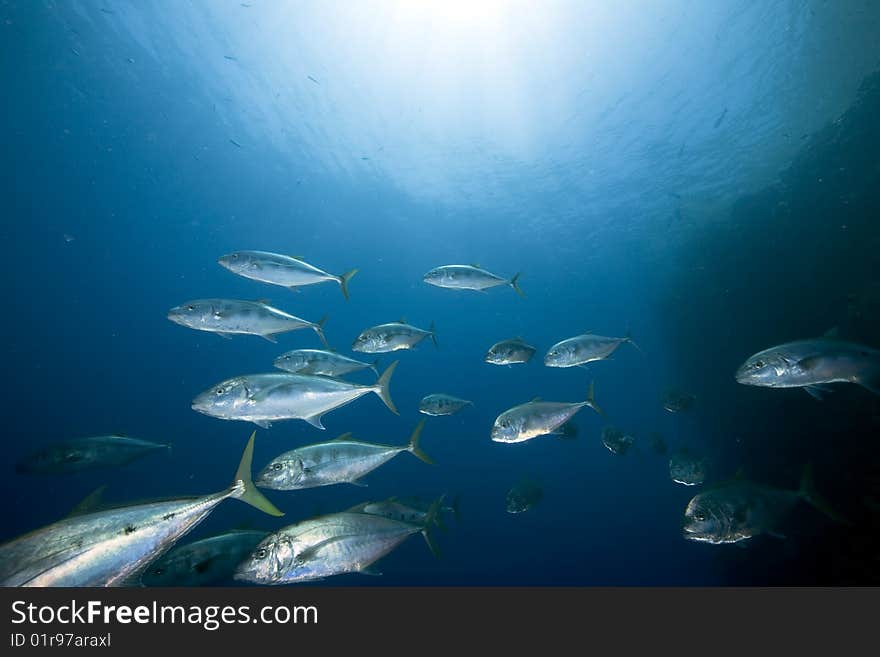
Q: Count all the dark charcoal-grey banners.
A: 1